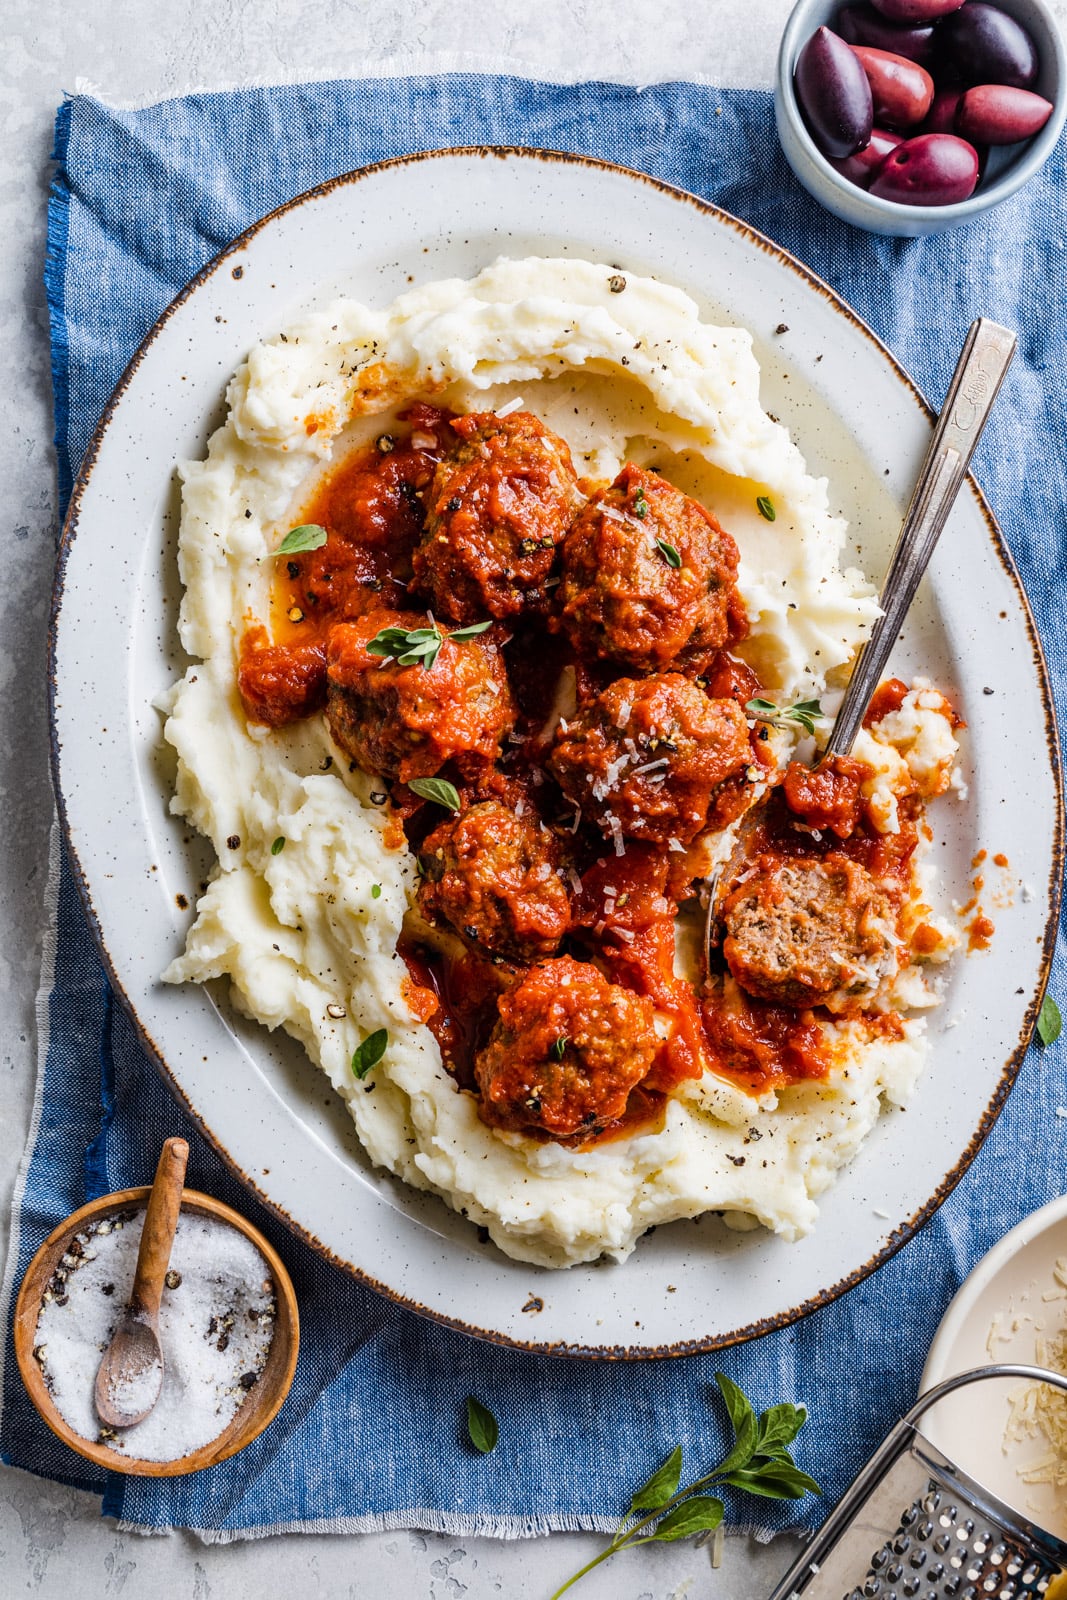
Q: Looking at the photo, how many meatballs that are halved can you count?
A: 1